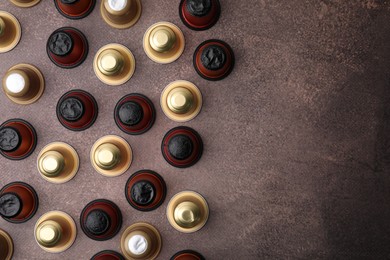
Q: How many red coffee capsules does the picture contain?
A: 13